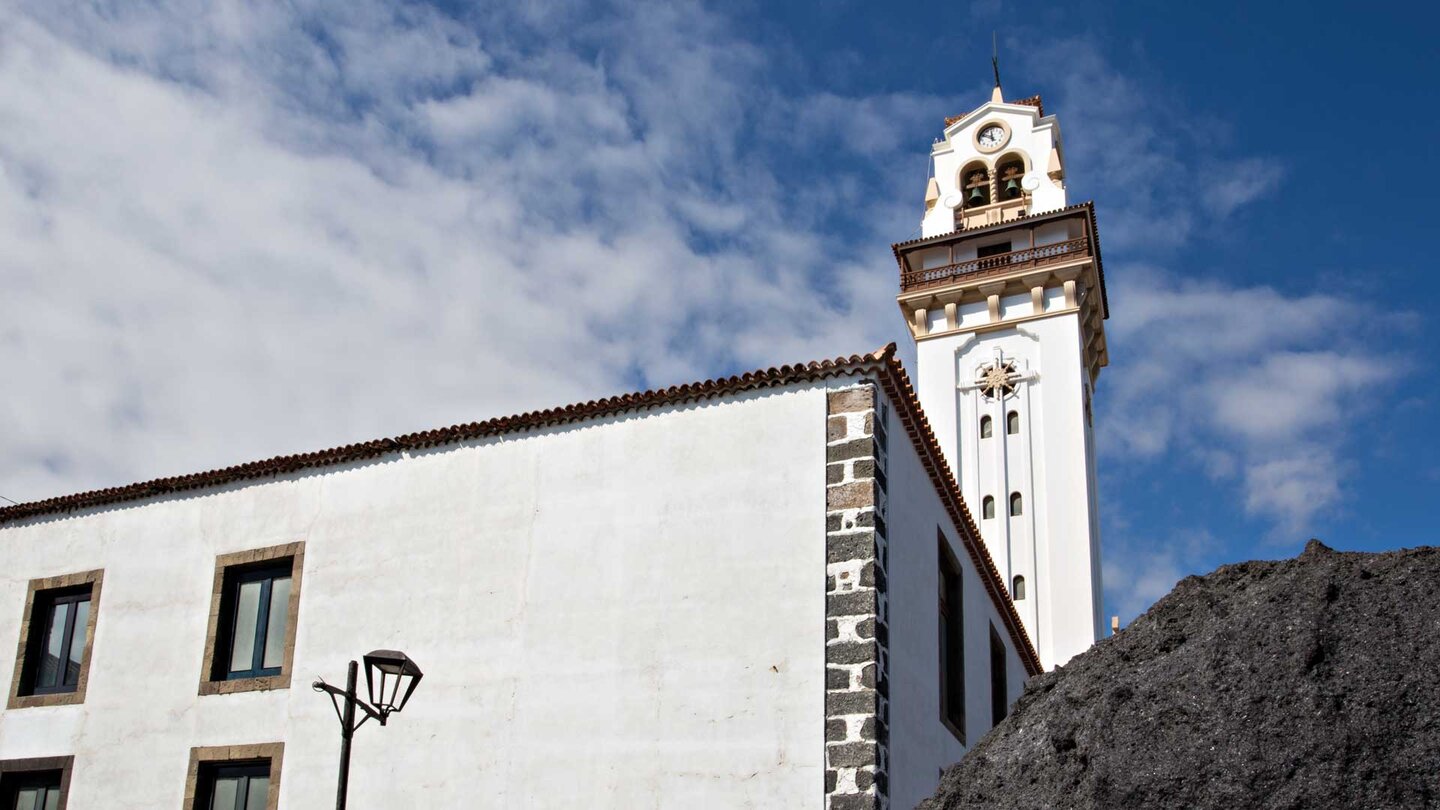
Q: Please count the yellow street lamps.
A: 0